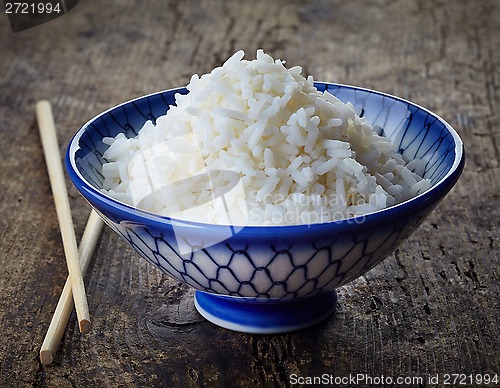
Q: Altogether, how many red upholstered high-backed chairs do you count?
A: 0